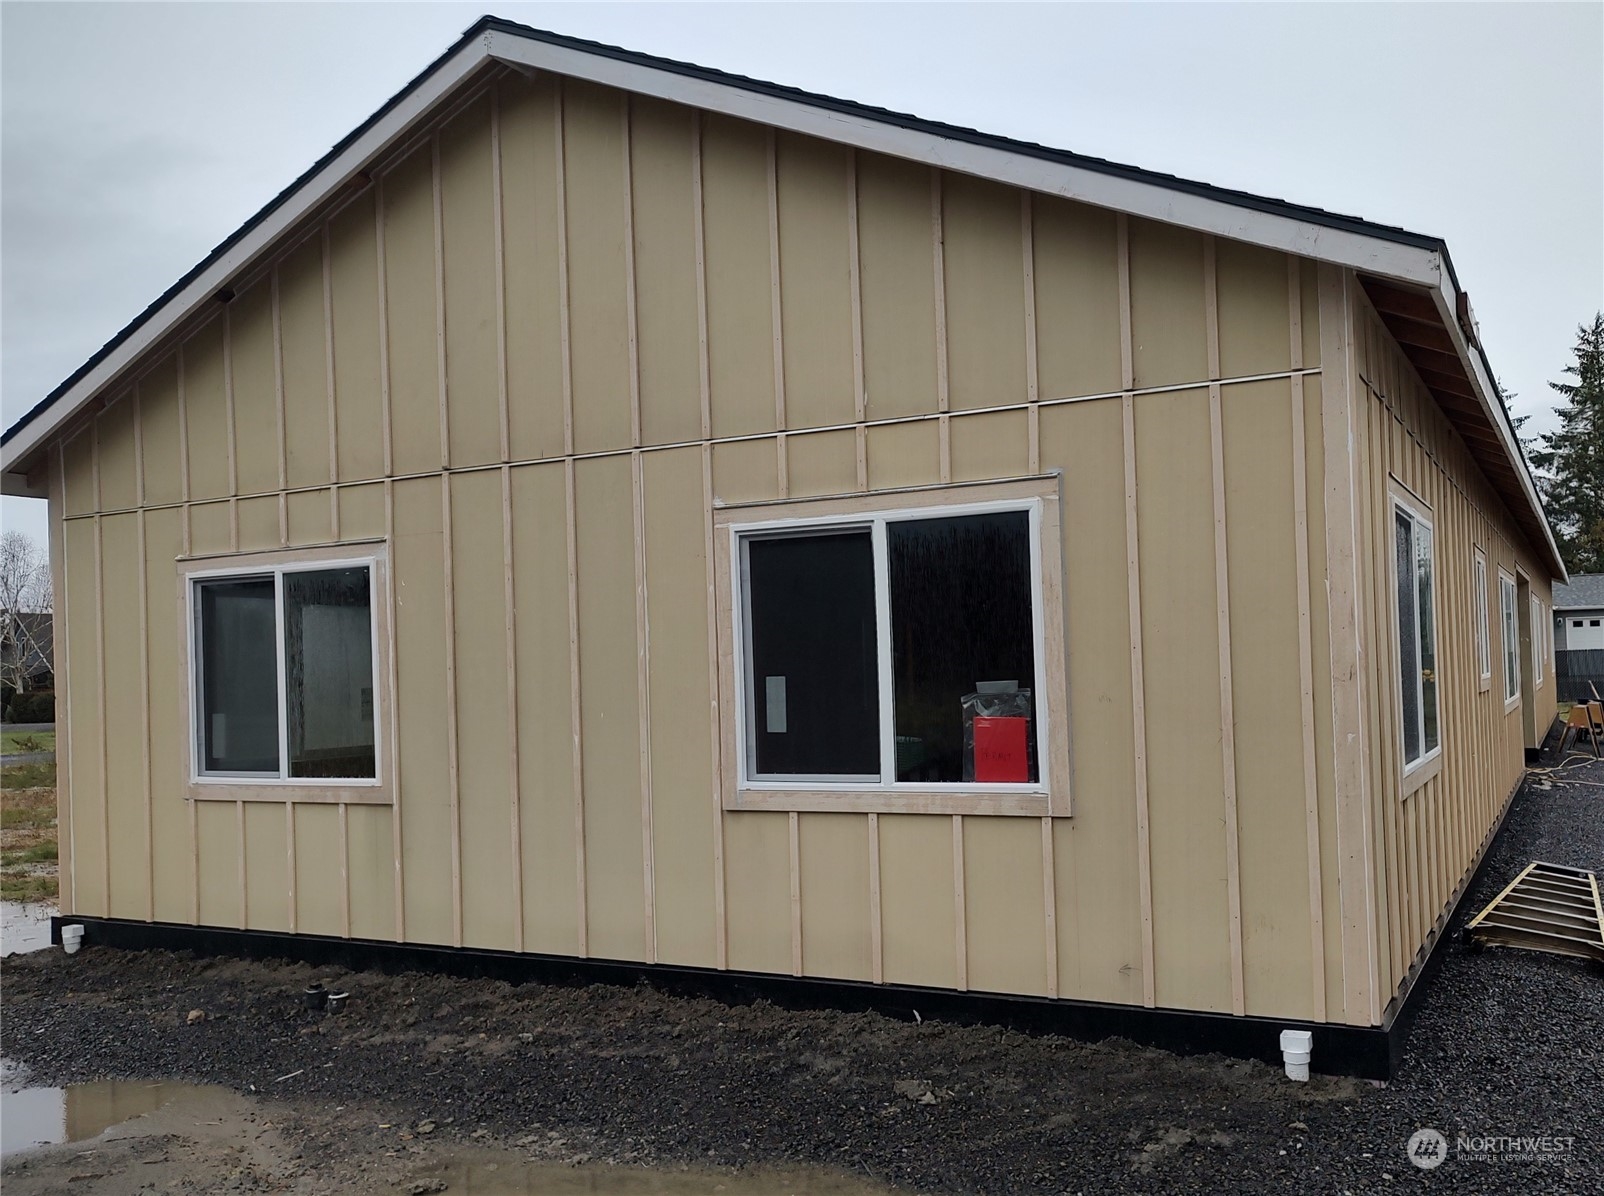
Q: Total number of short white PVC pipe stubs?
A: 2